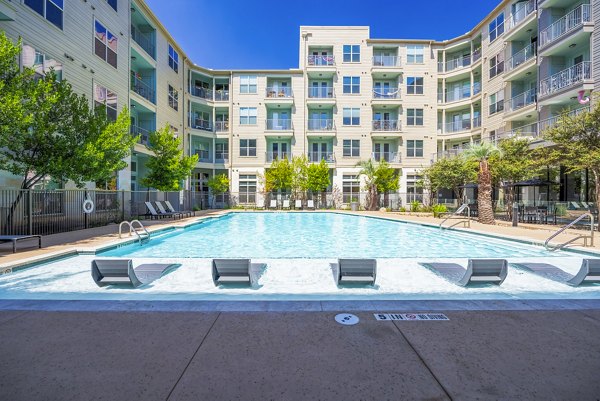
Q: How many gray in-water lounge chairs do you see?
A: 5